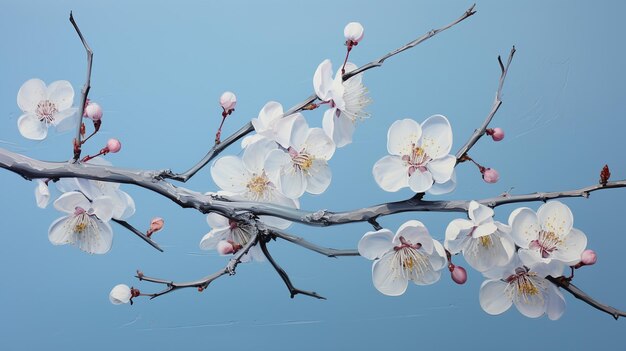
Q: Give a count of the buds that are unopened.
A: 12